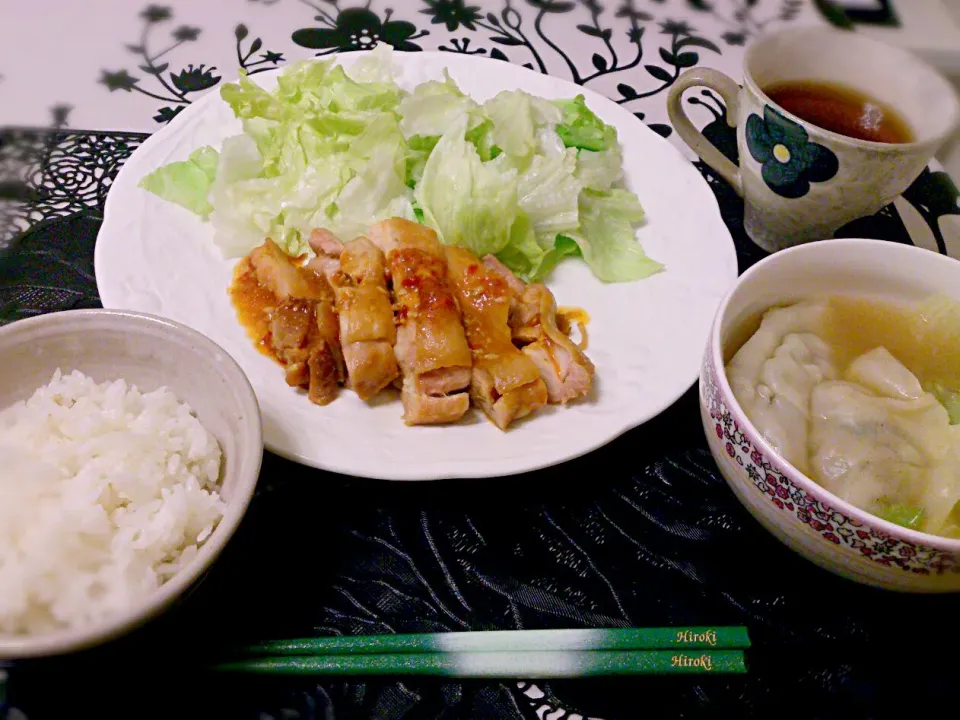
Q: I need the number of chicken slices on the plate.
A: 5